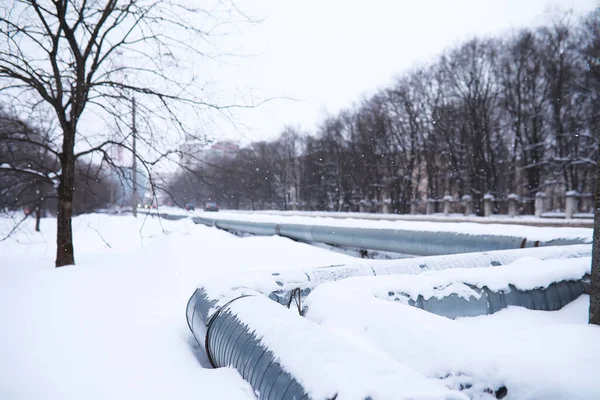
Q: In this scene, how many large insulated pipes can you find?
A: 3